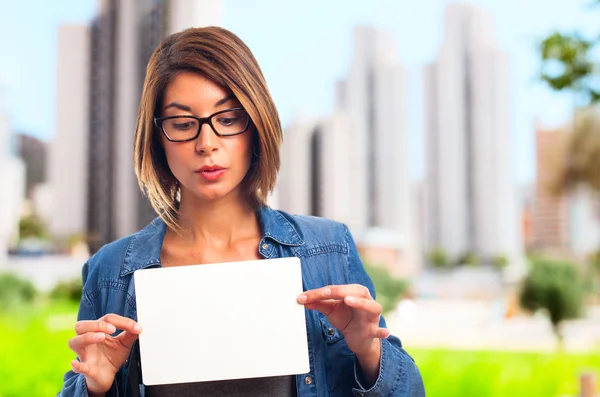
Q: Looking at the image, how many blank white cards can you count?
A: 1